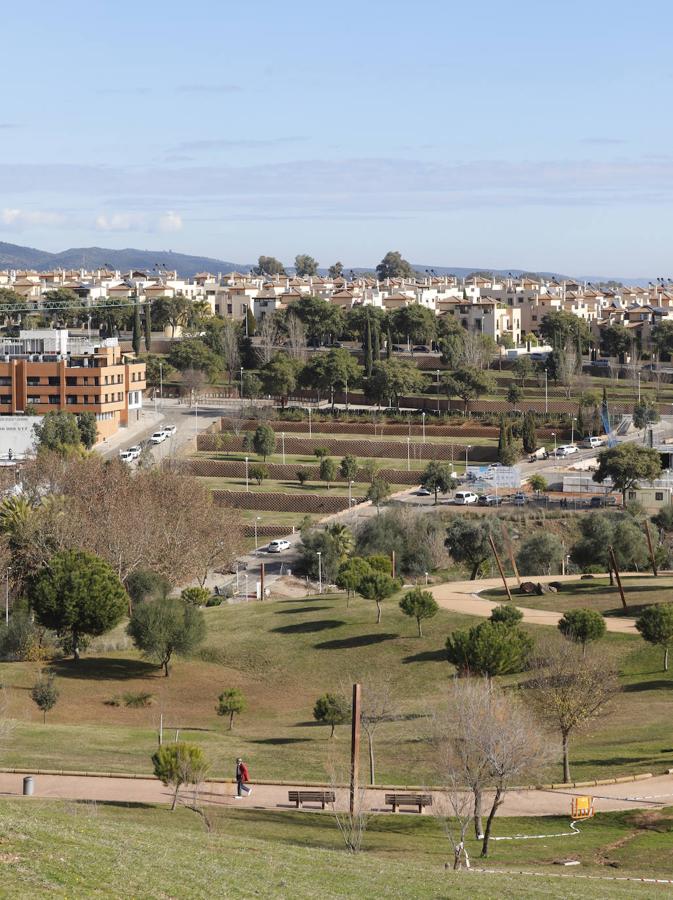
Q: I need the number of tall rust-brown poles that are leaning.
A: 4